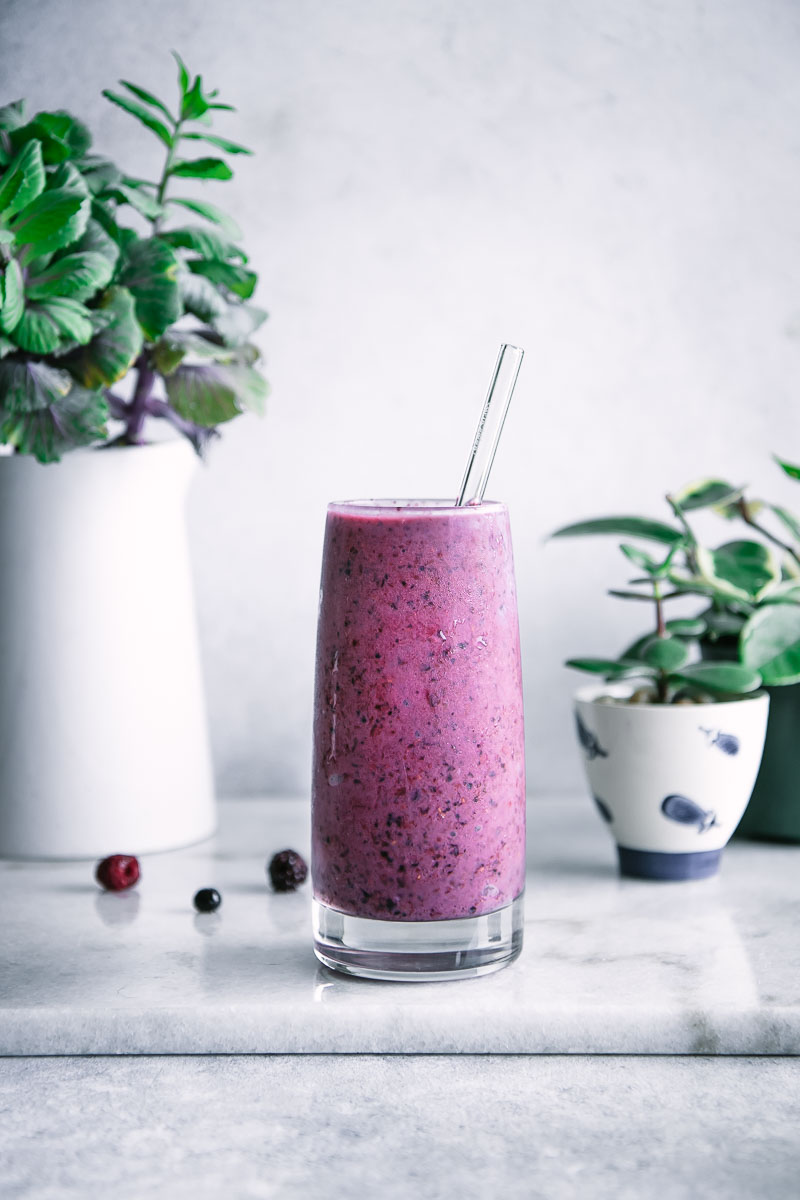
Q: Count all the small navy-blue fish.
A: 4